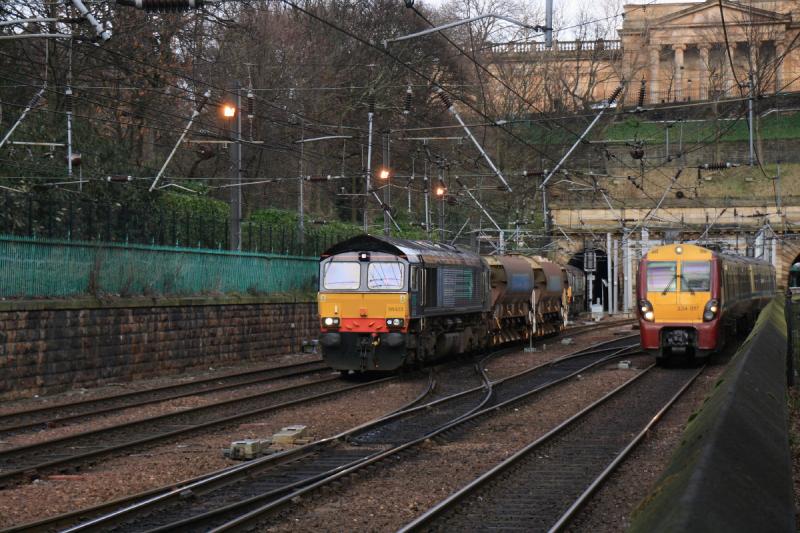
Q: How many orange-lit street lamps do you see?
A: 3